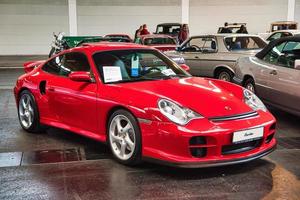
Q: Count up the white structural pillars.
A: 3